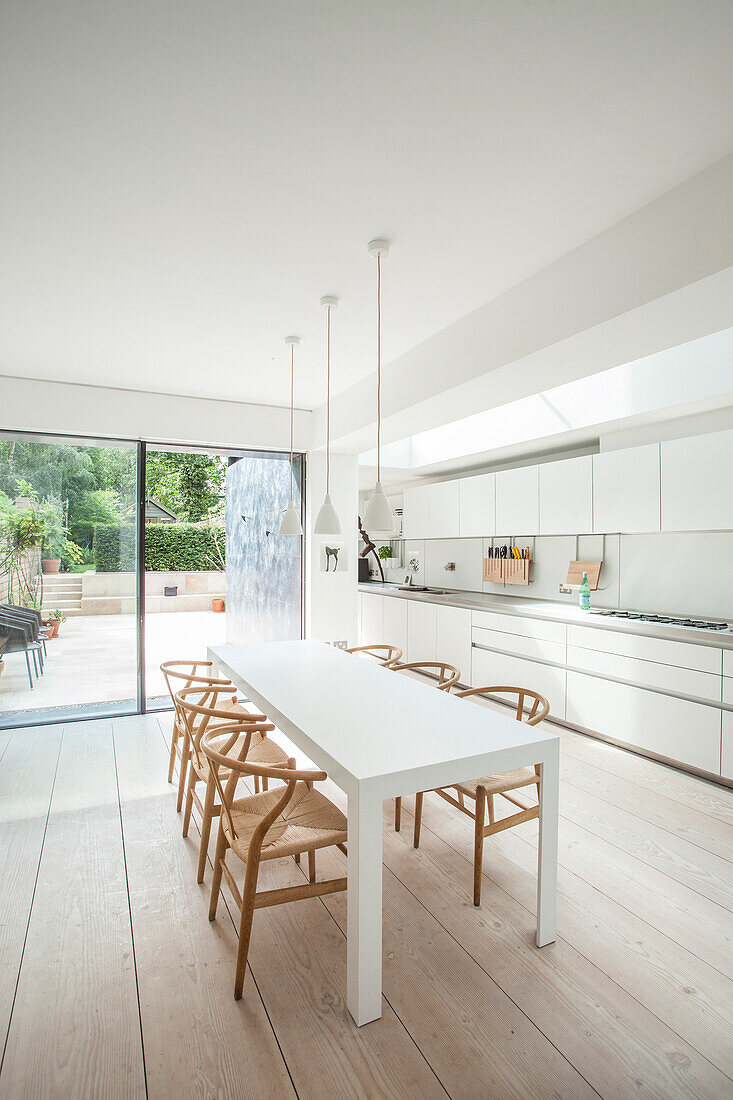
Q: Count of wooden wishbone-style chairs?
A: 6